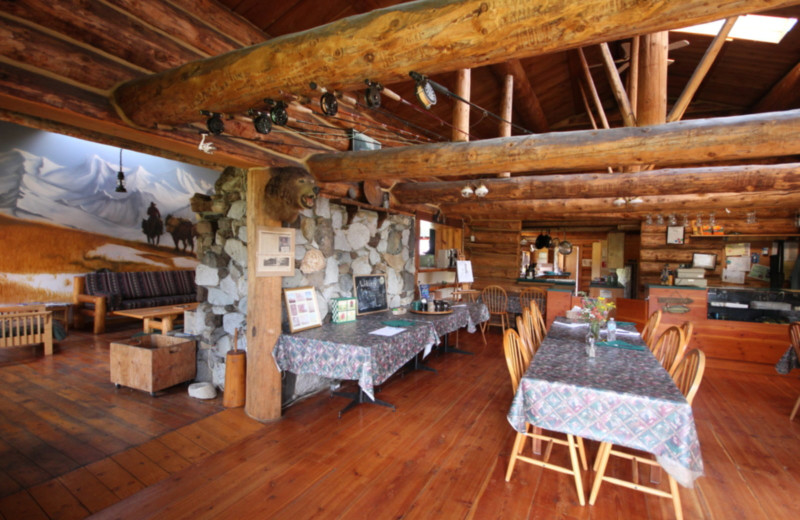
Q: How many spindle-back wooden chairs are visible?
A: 11